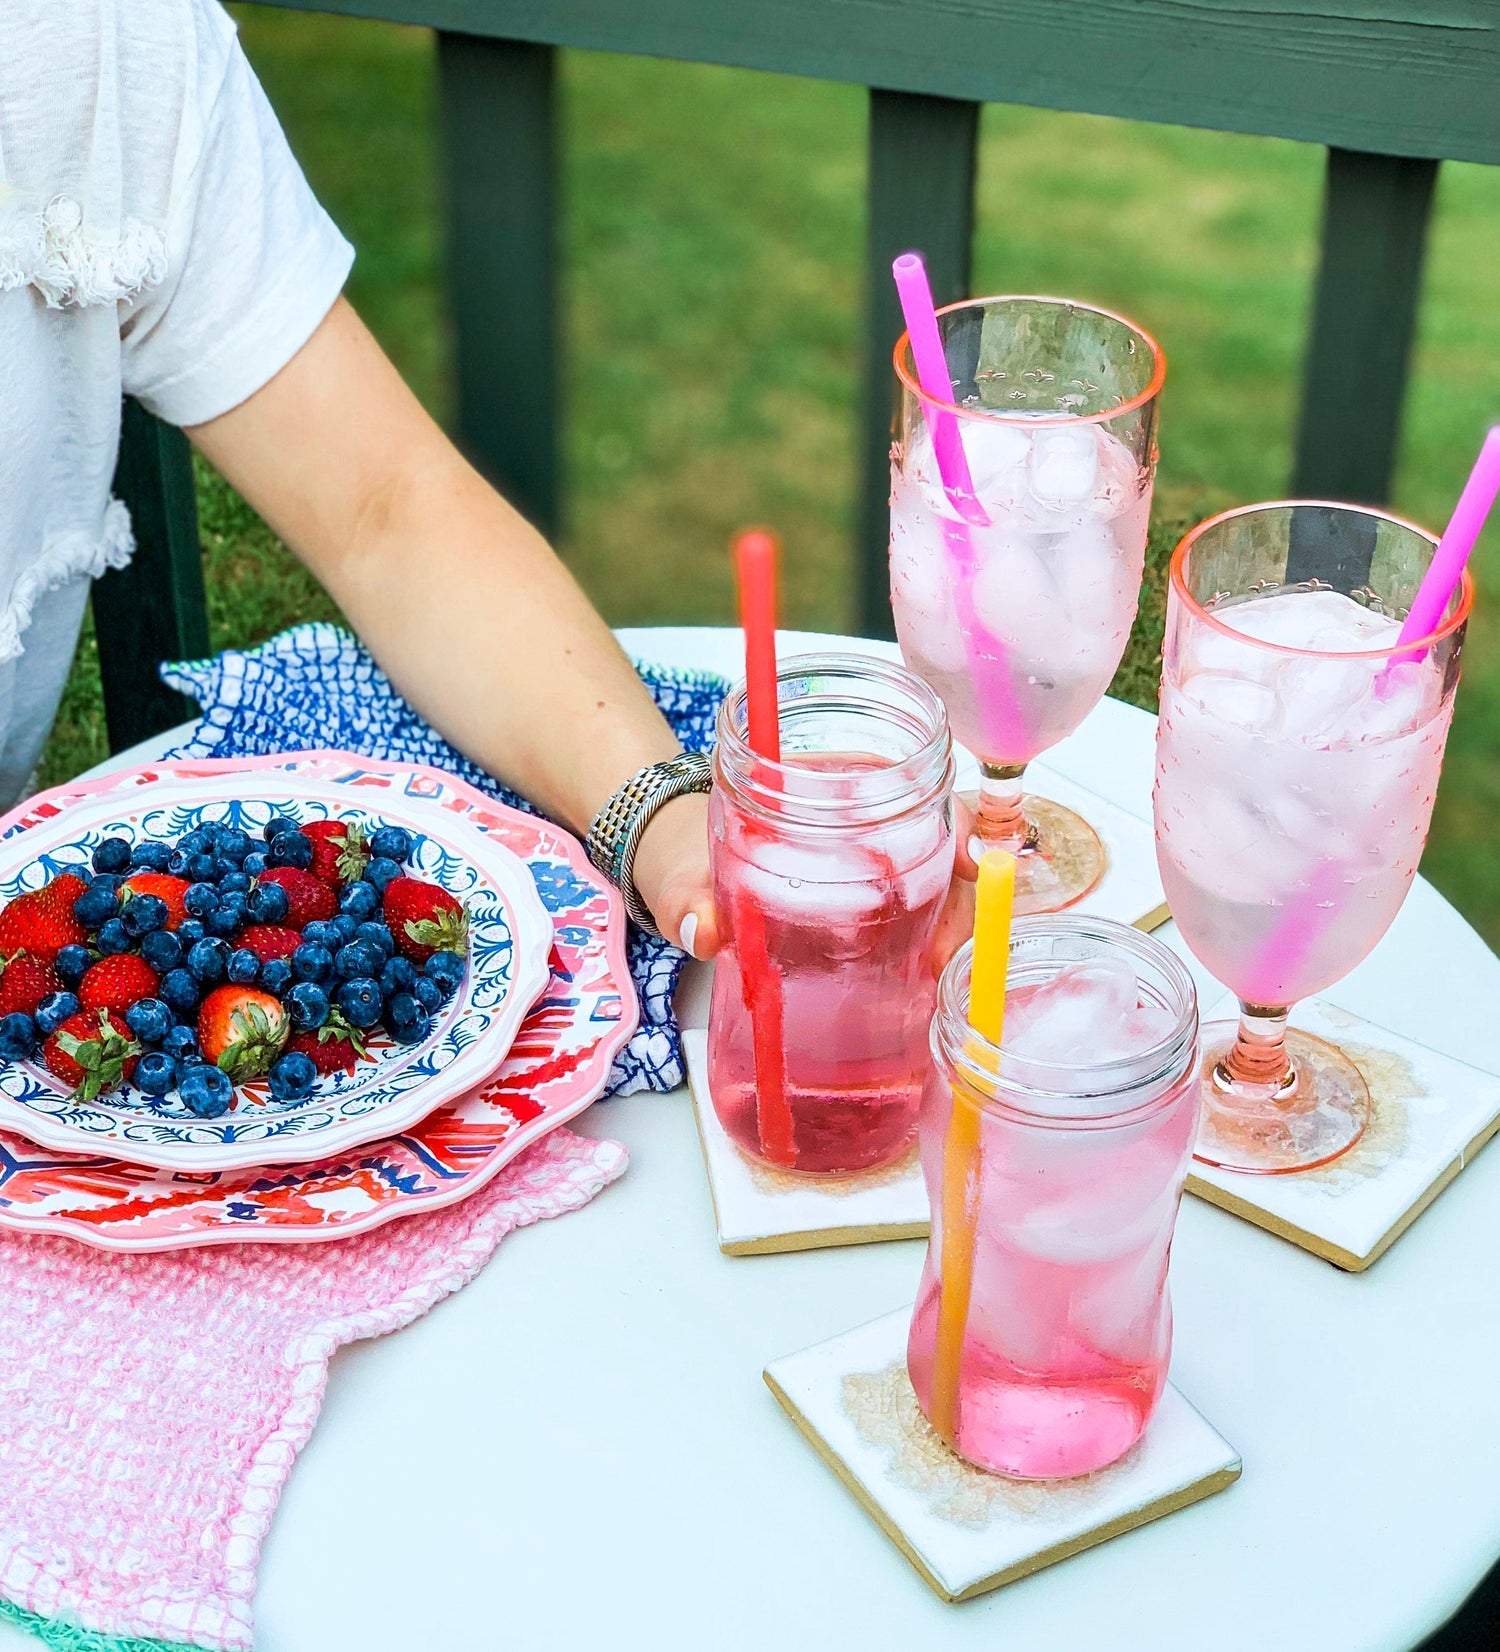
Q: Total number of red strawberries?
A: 11